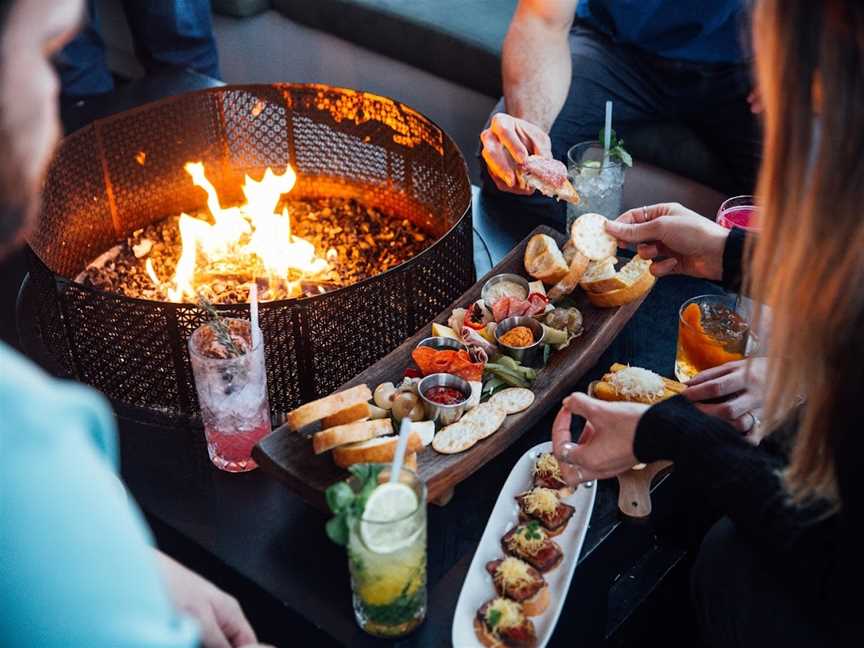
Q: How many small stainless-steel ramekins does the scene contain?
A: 4